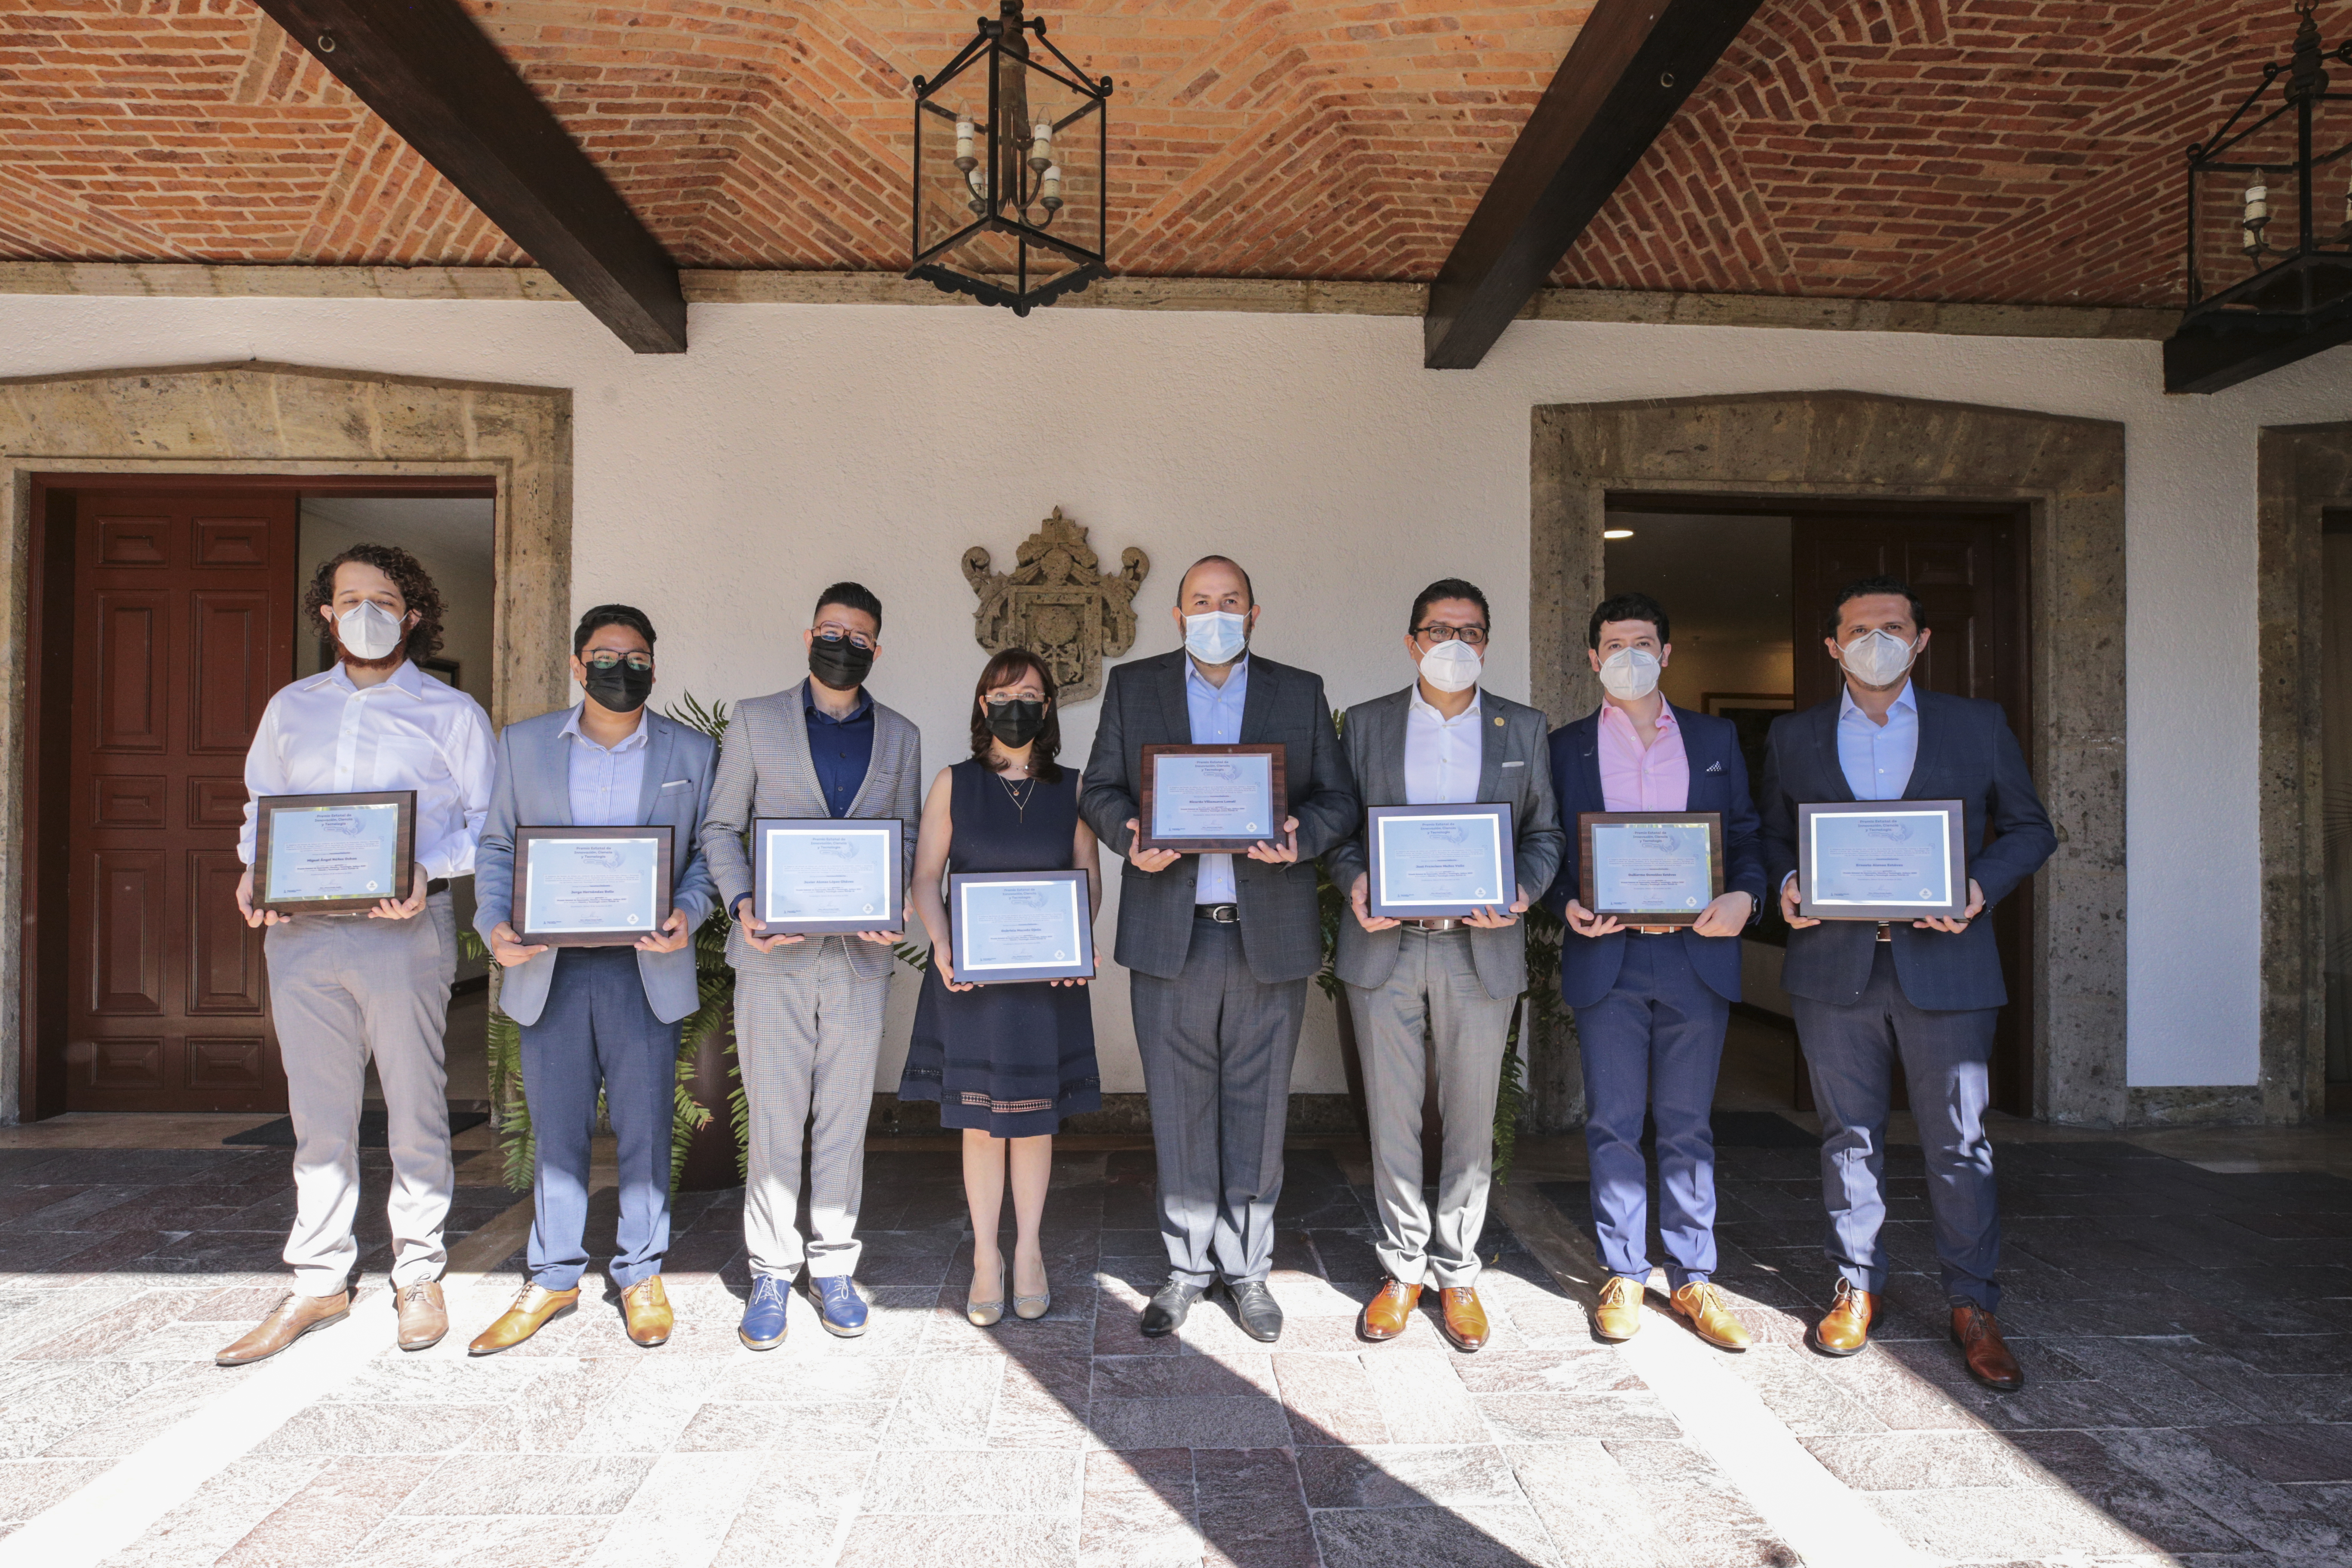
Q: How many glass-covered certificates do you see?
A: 8